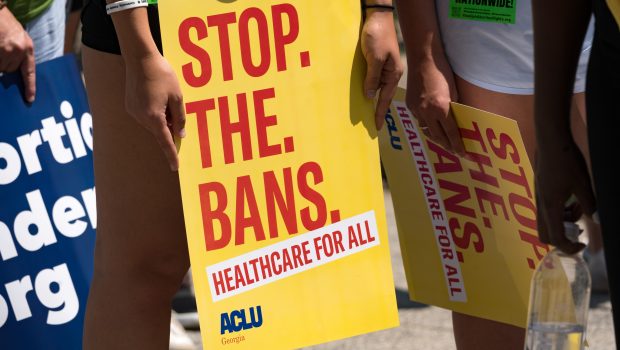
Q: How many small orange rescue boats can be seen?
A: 0